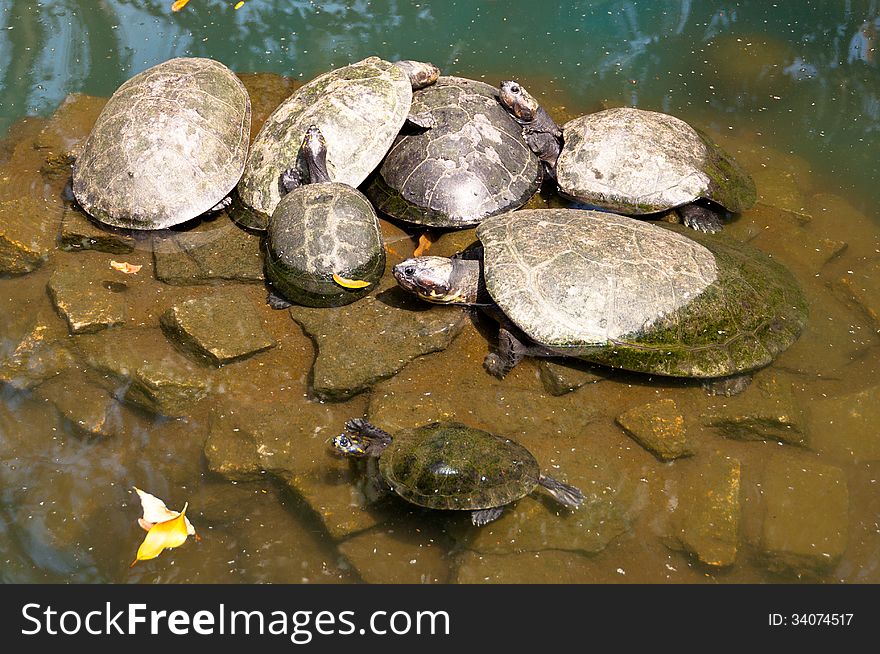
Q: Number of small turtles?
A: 2